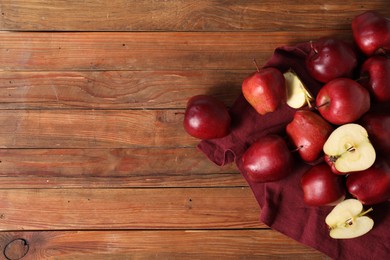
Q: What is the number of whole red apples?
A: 11